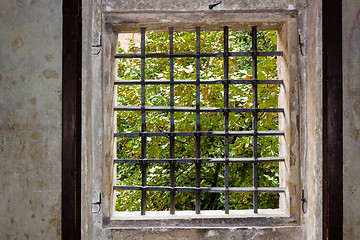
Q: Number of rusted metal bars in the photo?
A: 11